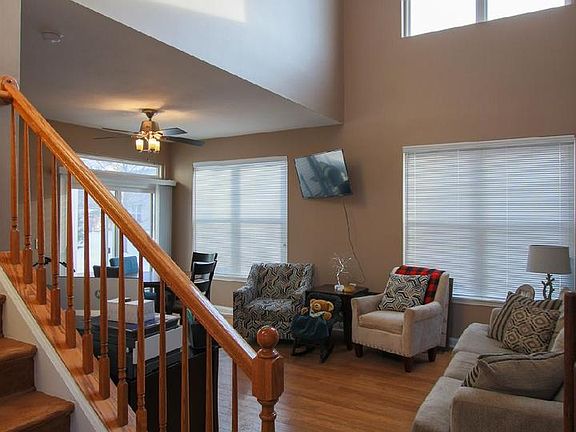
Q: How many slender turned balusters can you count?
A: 13